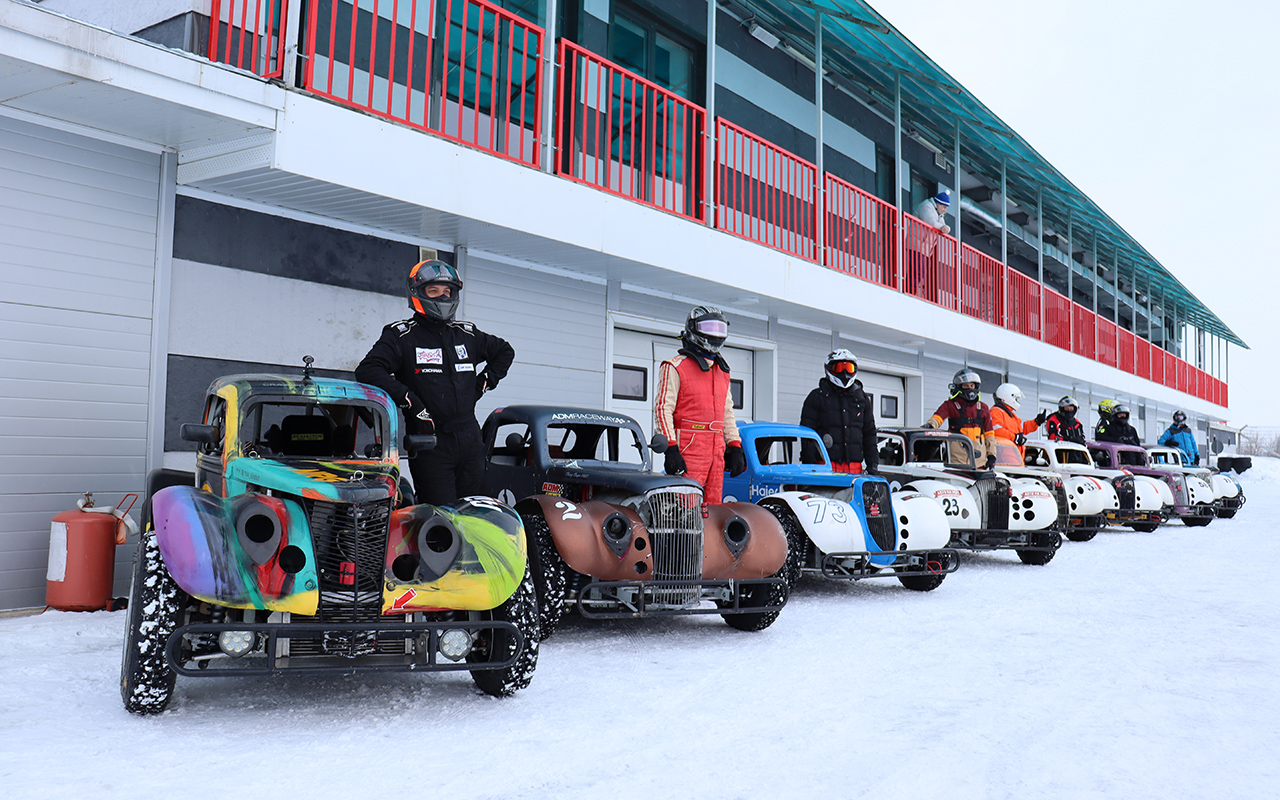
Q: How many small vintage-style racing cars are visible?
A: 9